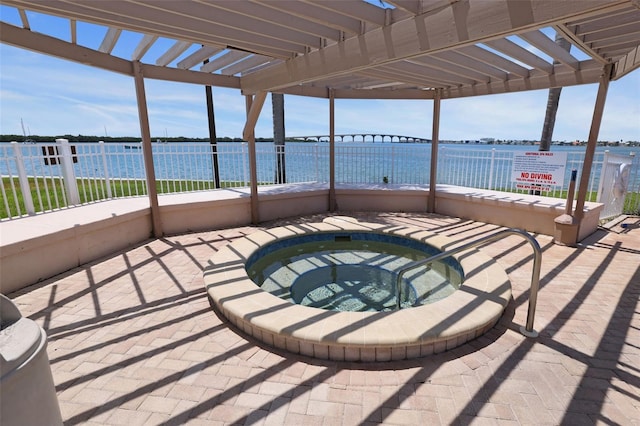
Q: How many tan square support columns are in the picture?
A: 5